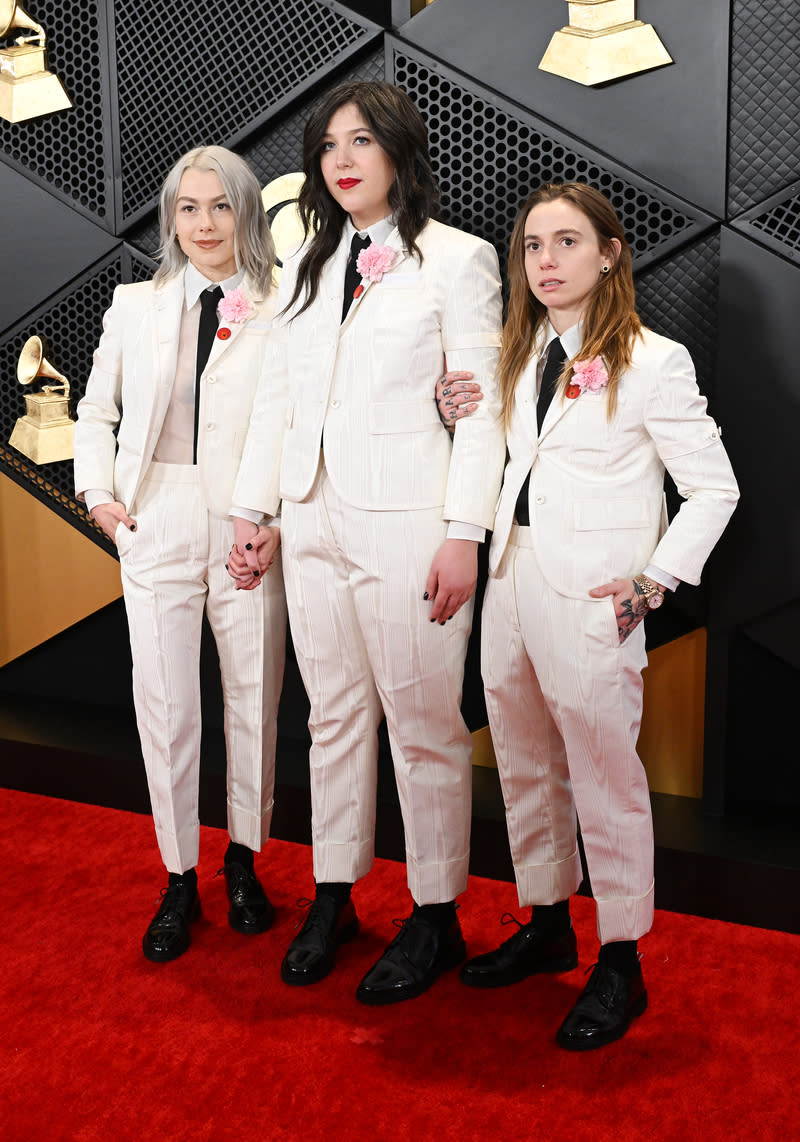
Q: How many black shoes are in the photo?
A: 6